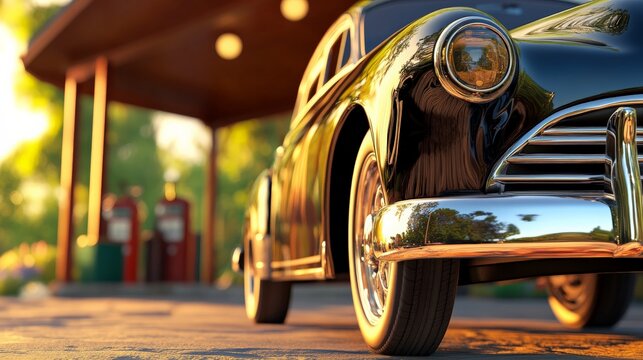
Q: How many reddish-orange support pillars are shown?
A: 3